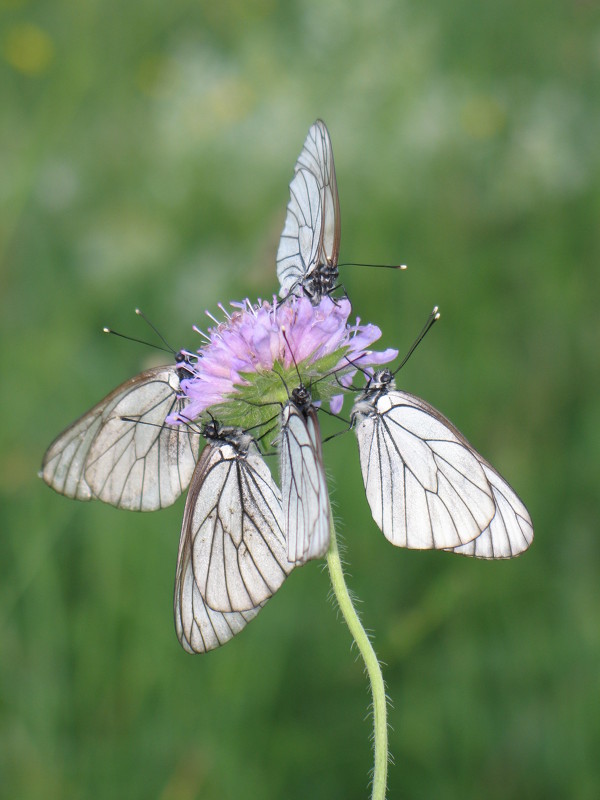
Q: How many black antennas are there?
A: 9